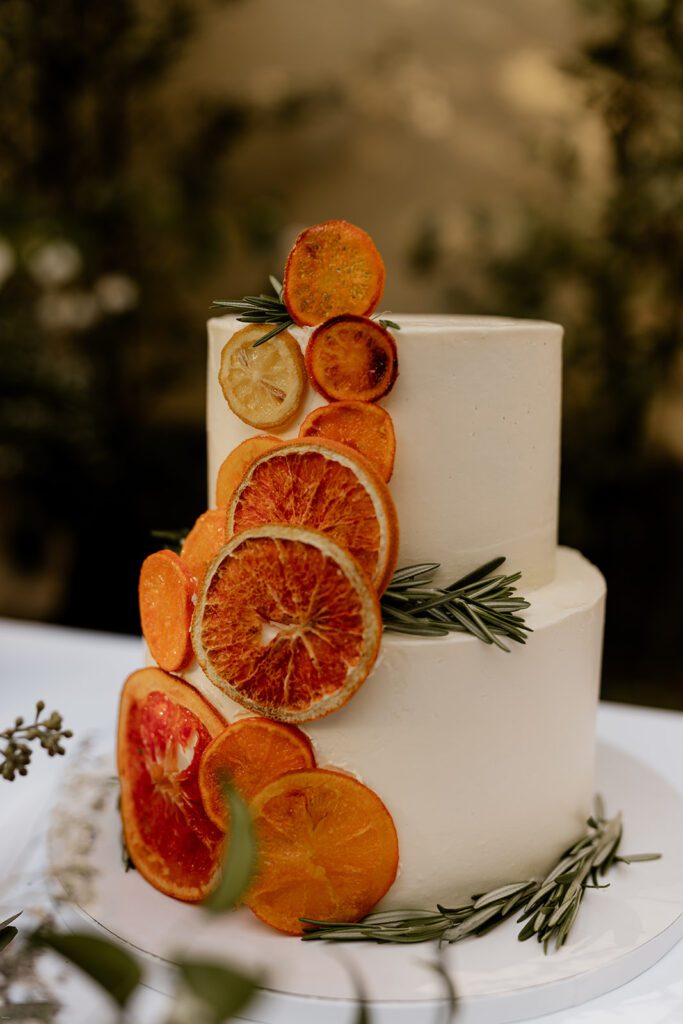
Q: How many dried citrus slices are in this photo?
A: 12